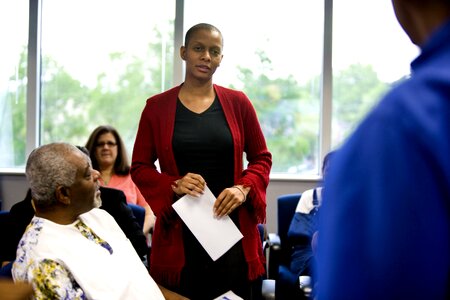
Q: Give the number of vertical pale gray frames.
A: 3